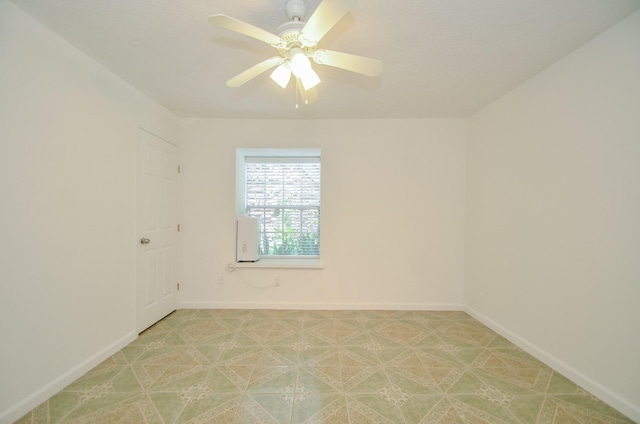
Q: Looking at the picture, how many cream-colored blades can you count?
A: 5